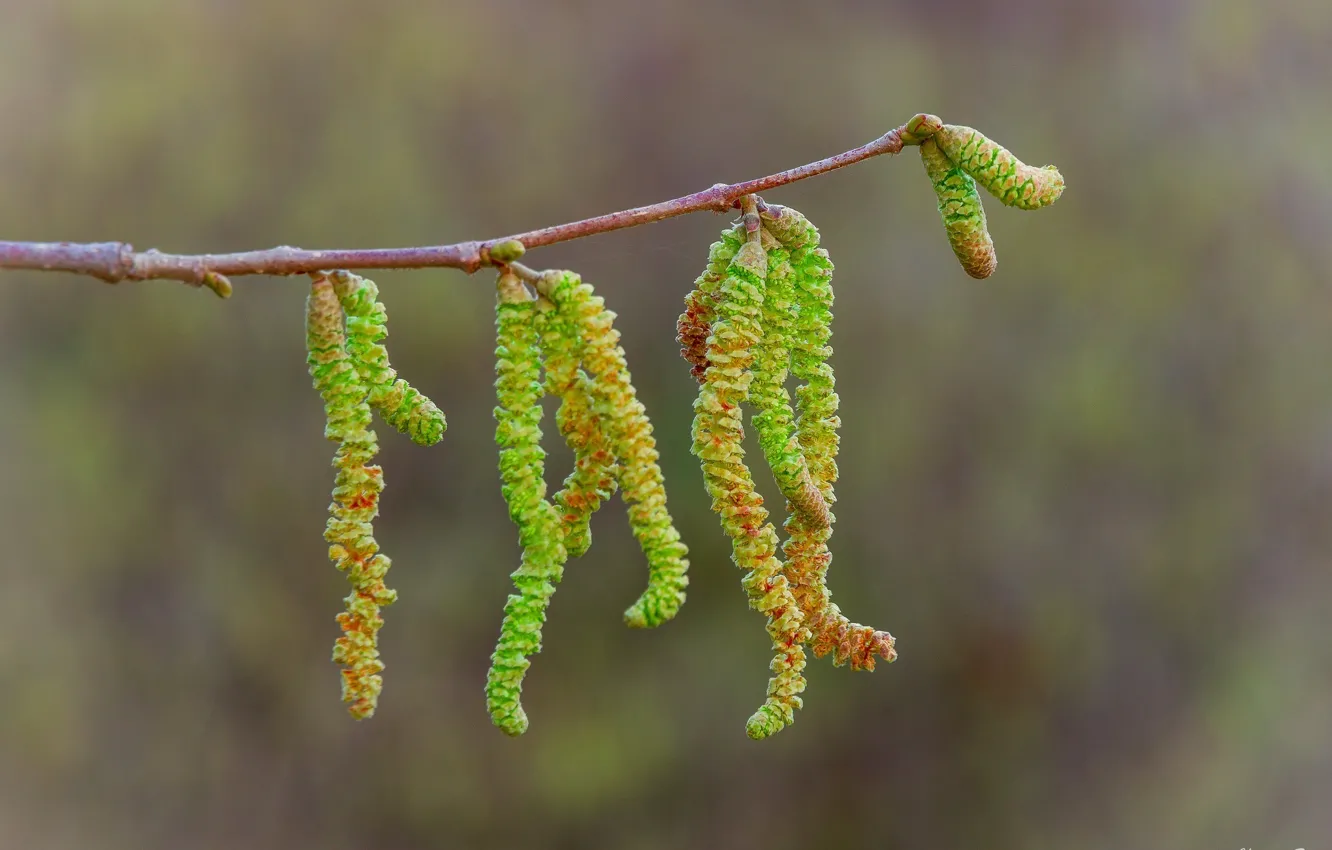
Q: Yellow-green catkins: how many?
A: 11